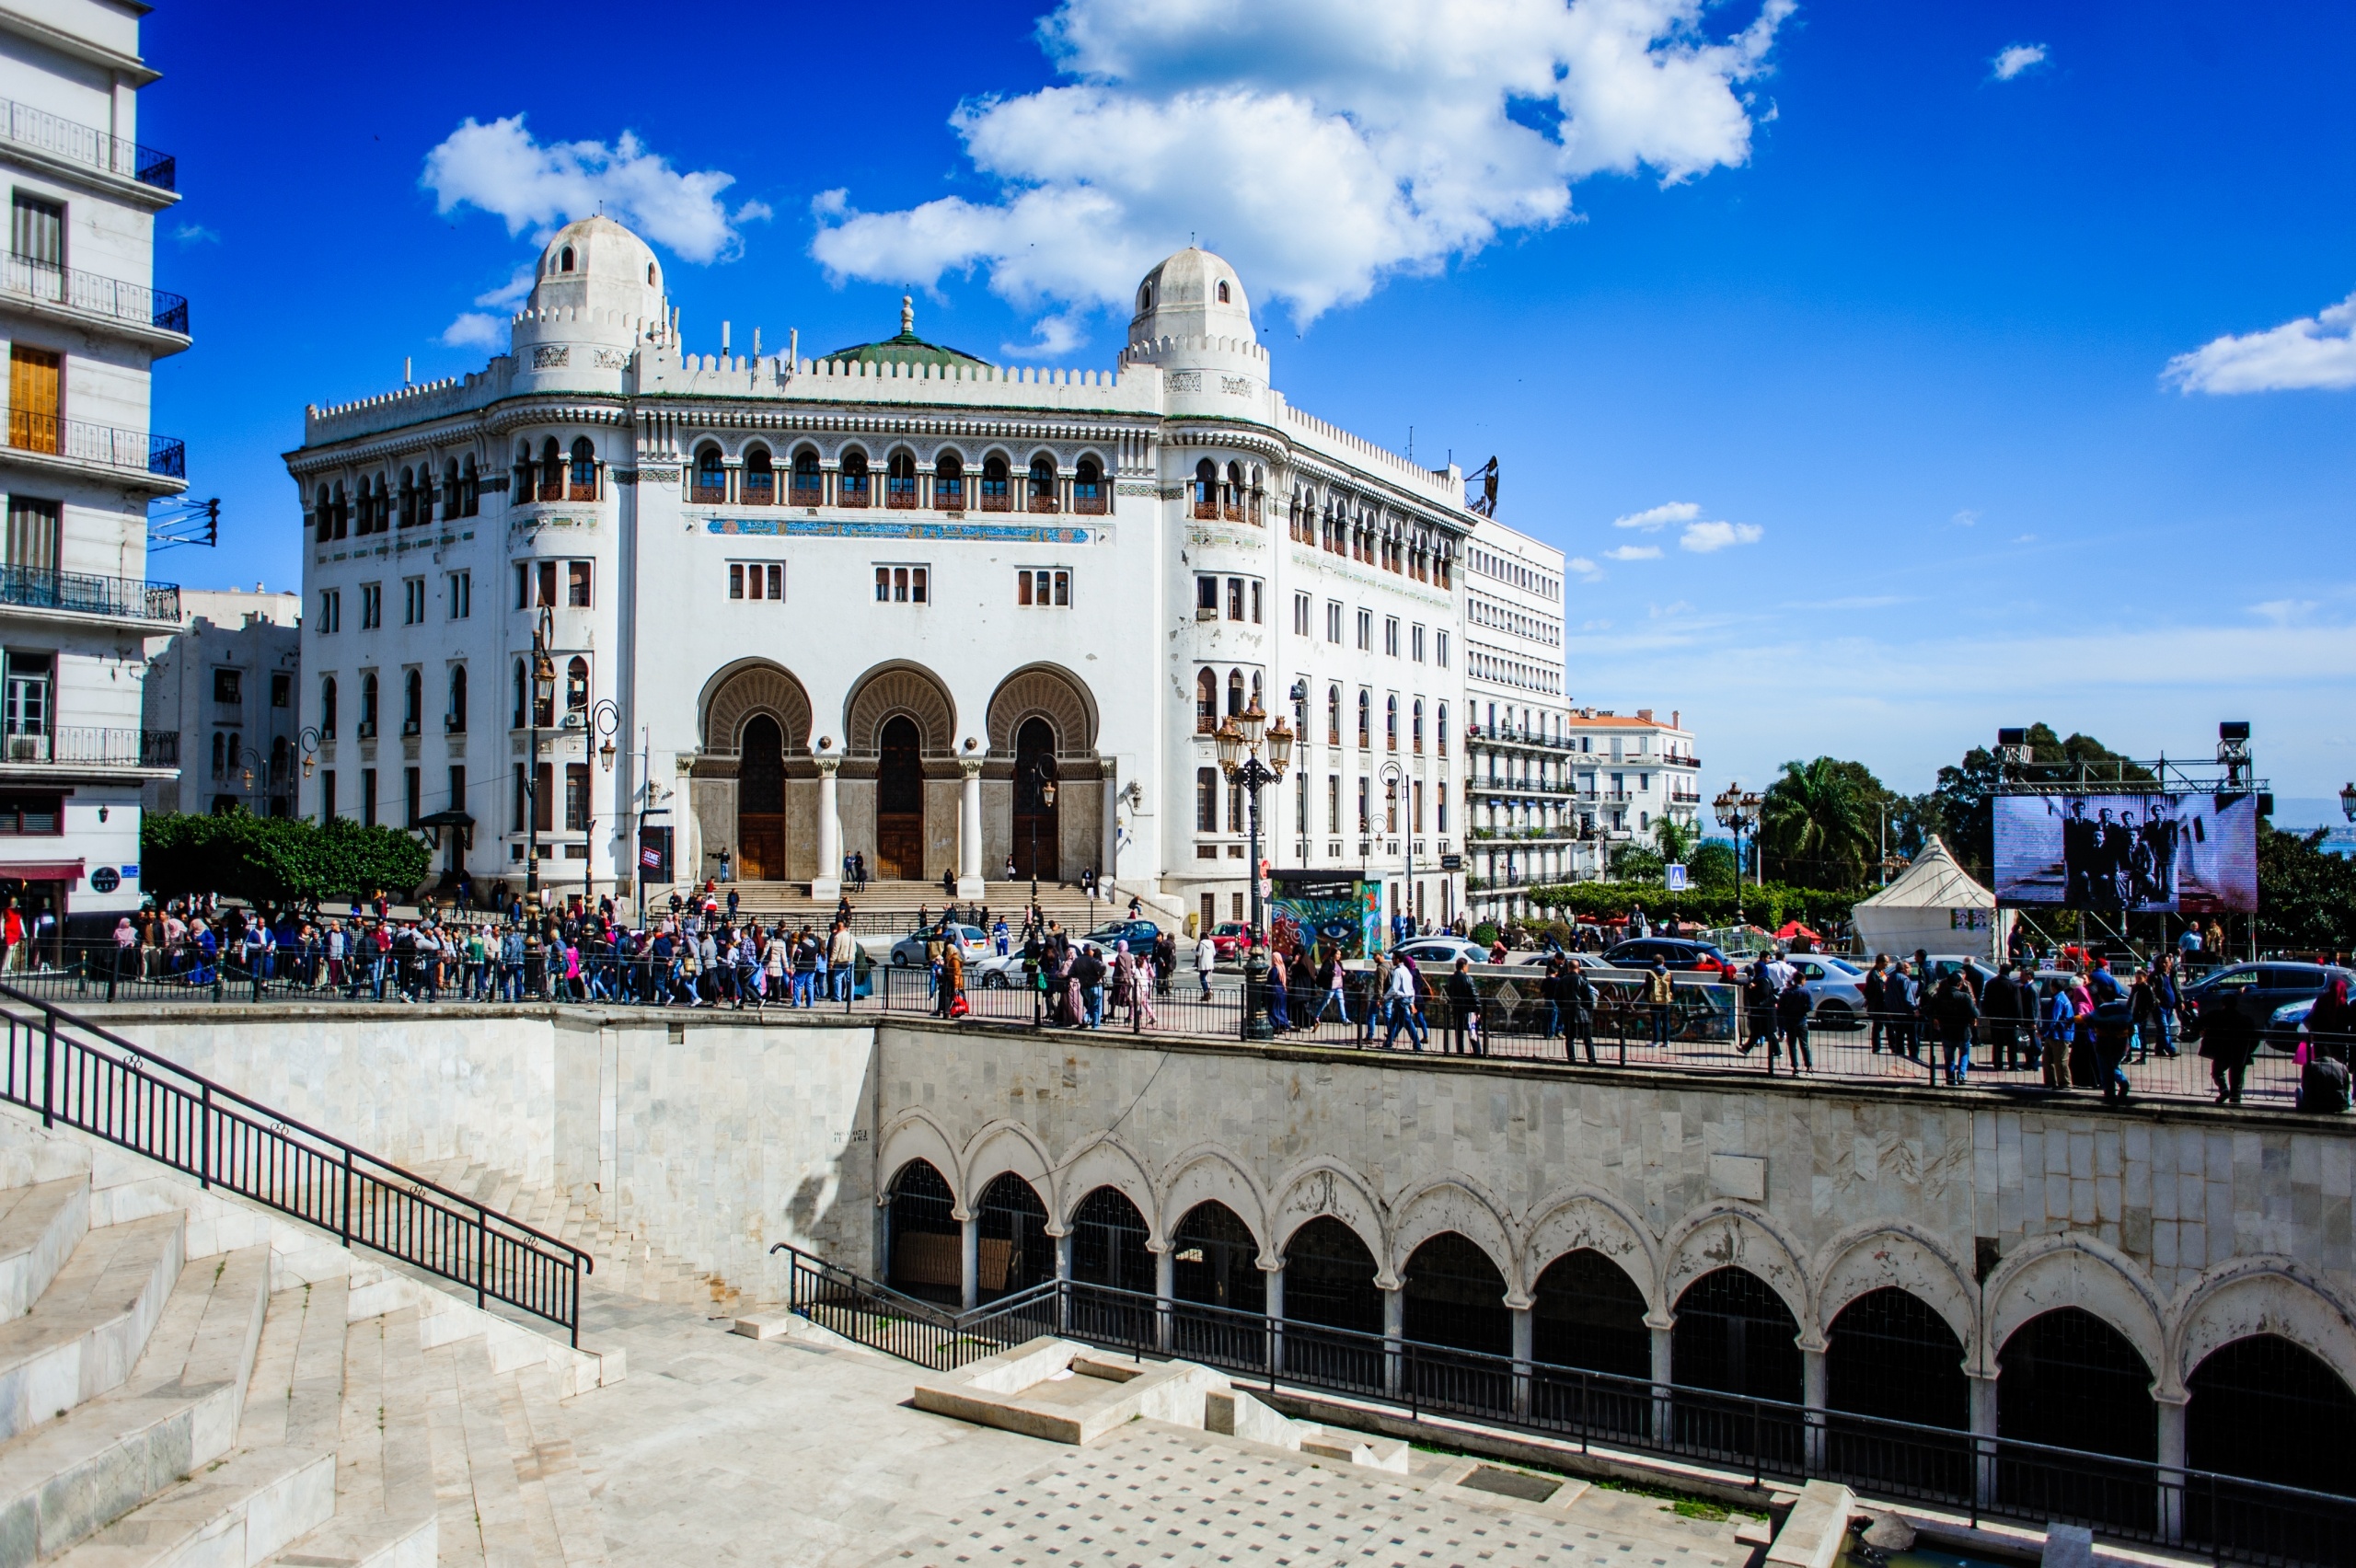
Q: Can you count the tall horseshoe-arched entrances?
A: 3